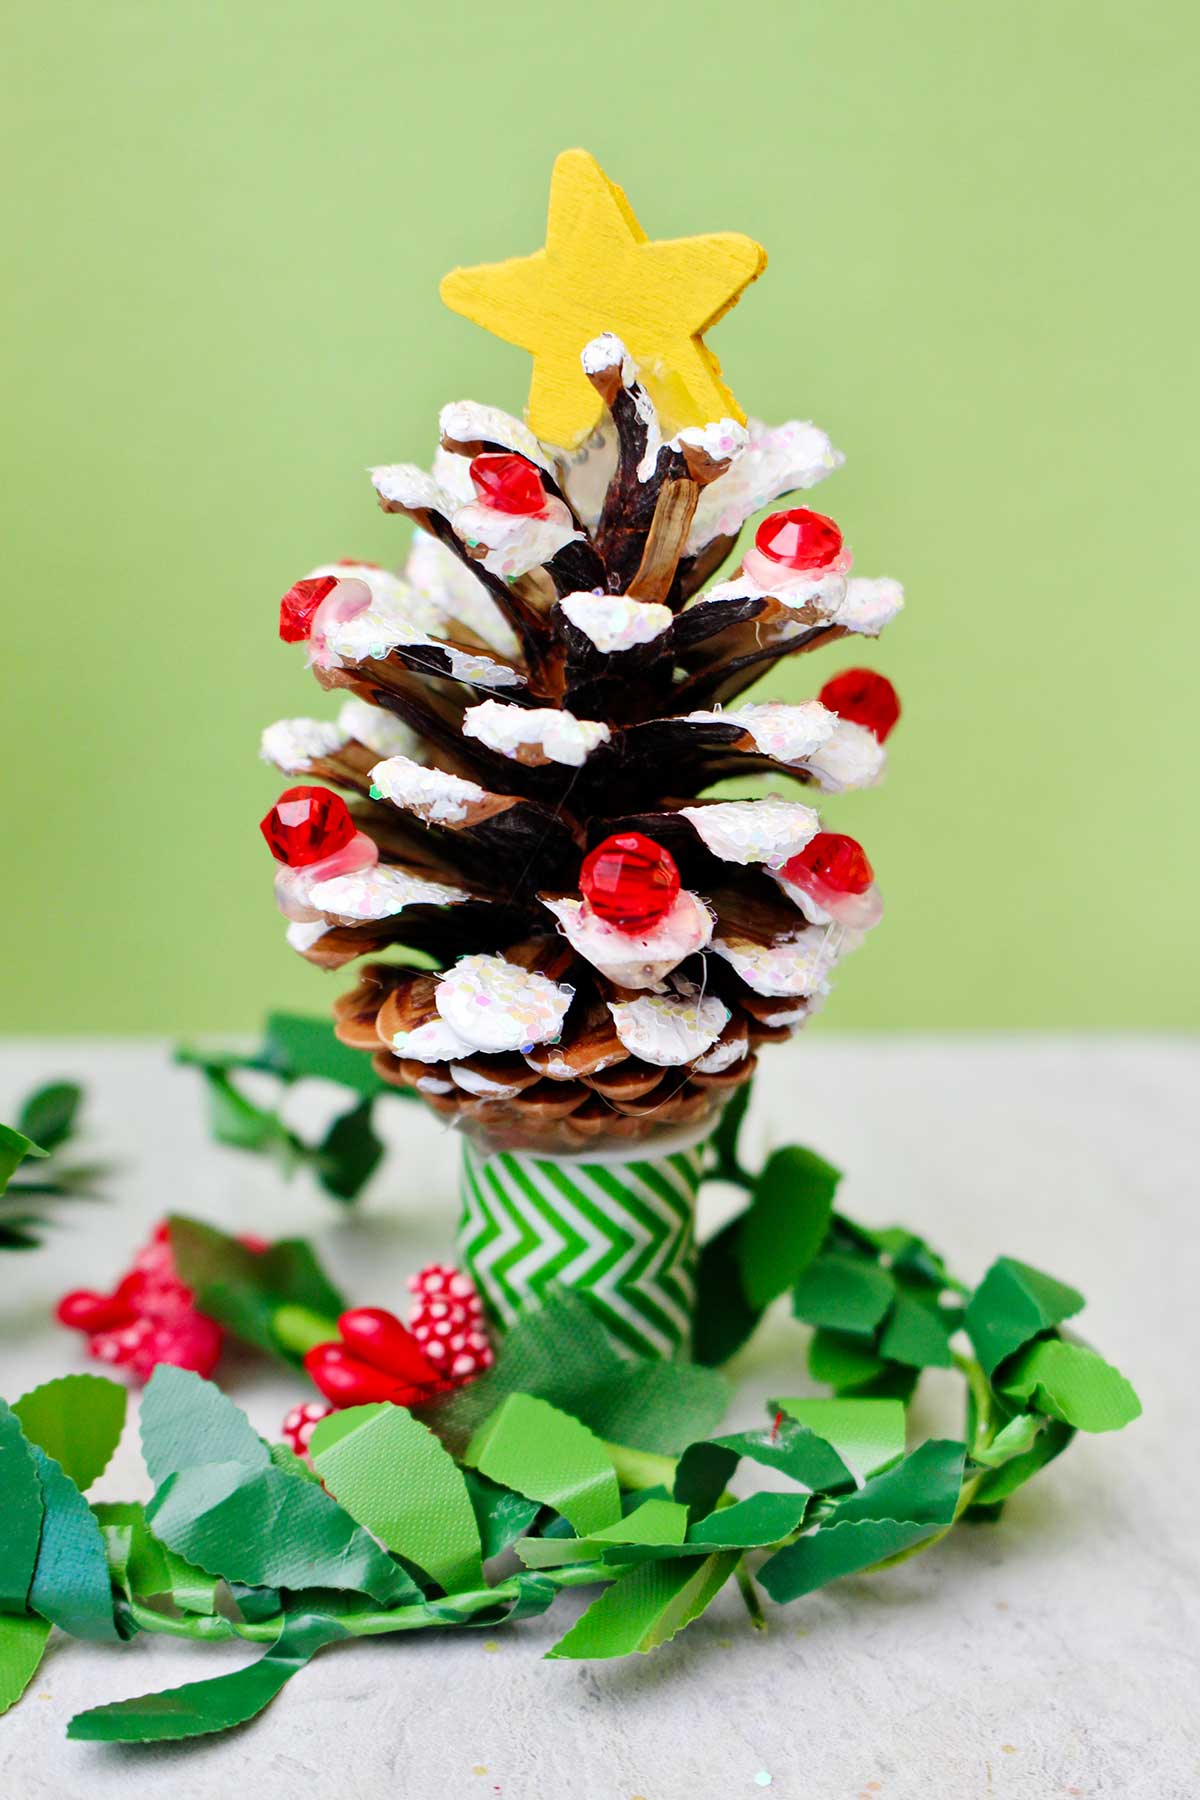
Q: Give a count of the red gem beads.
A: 7